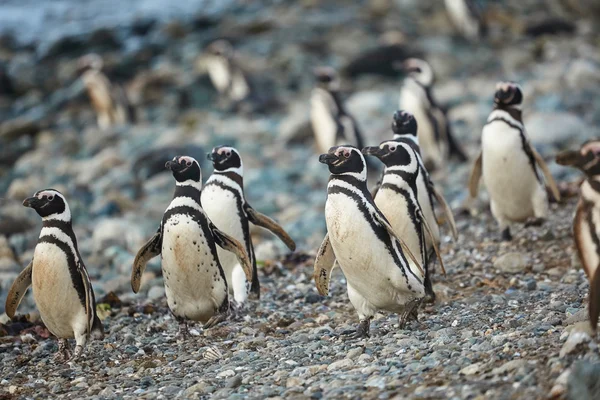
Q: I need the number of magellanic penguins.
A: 13